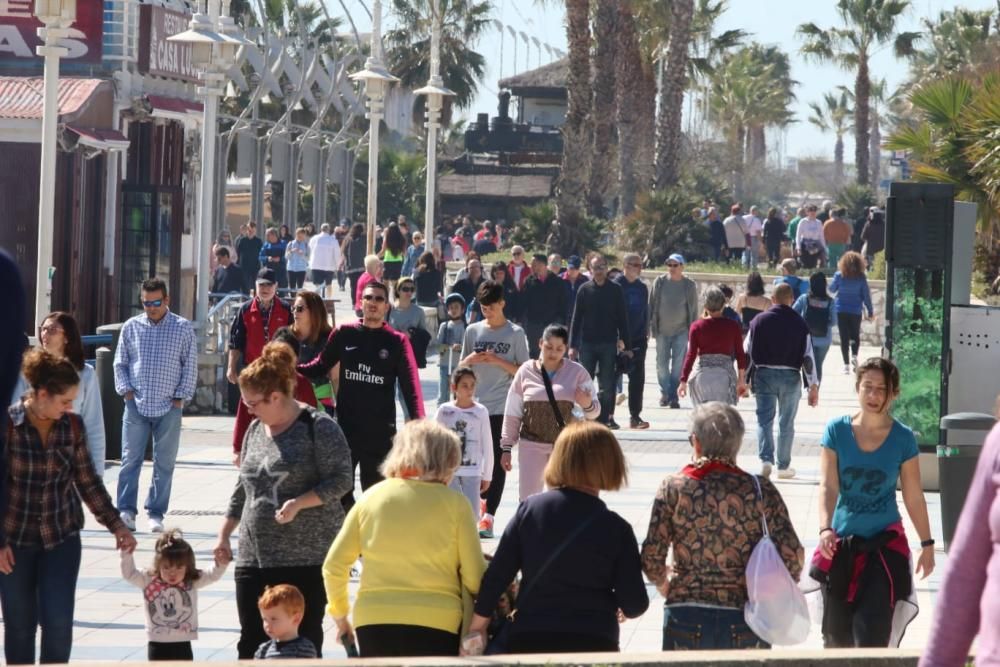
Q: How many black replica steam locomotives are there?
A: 1